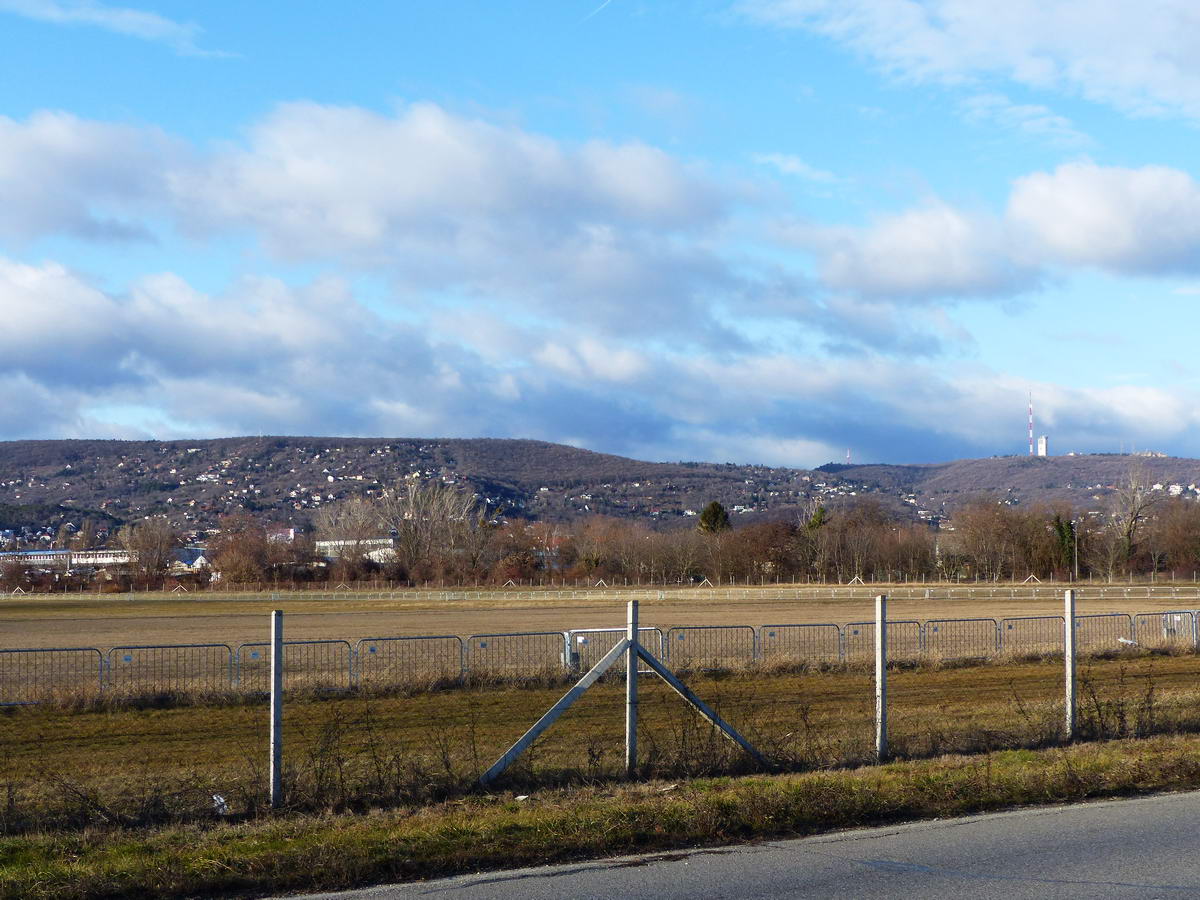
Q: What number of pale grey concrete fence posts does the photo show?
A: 4